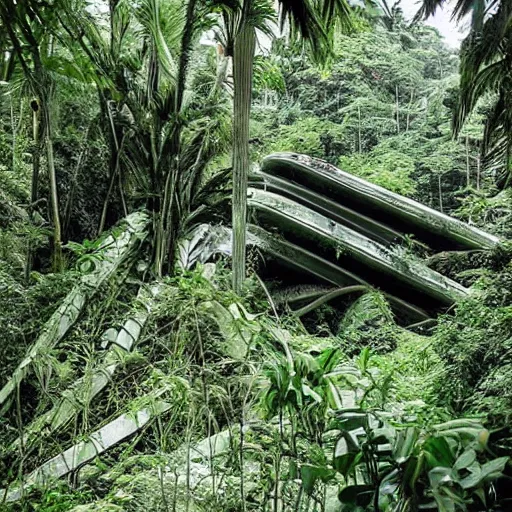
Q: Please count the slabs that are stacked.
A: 4